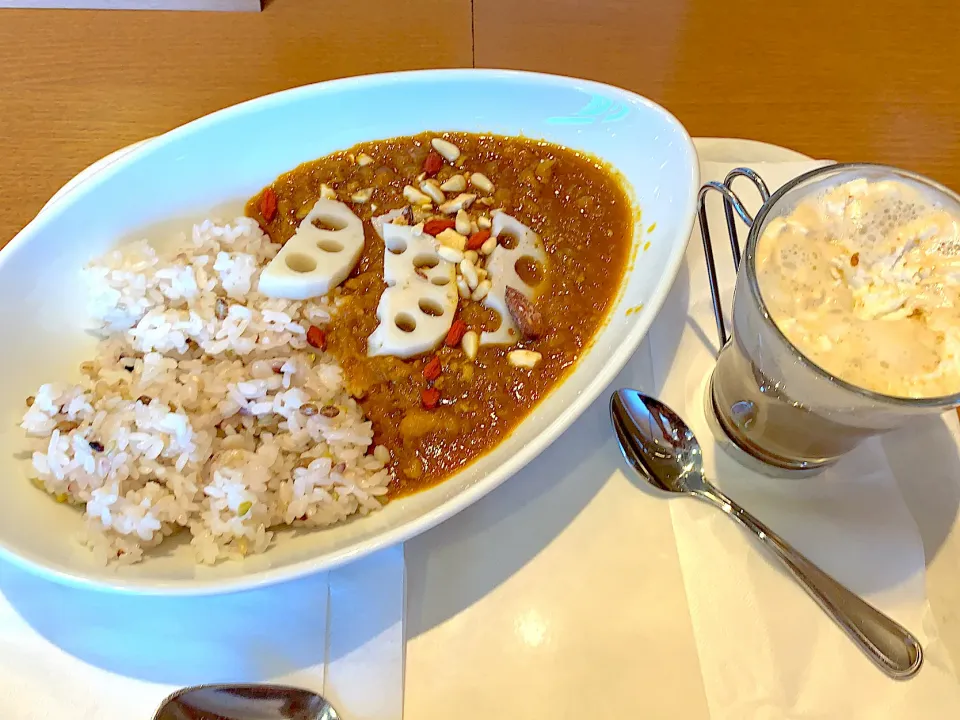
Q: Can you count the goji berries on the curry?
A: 8